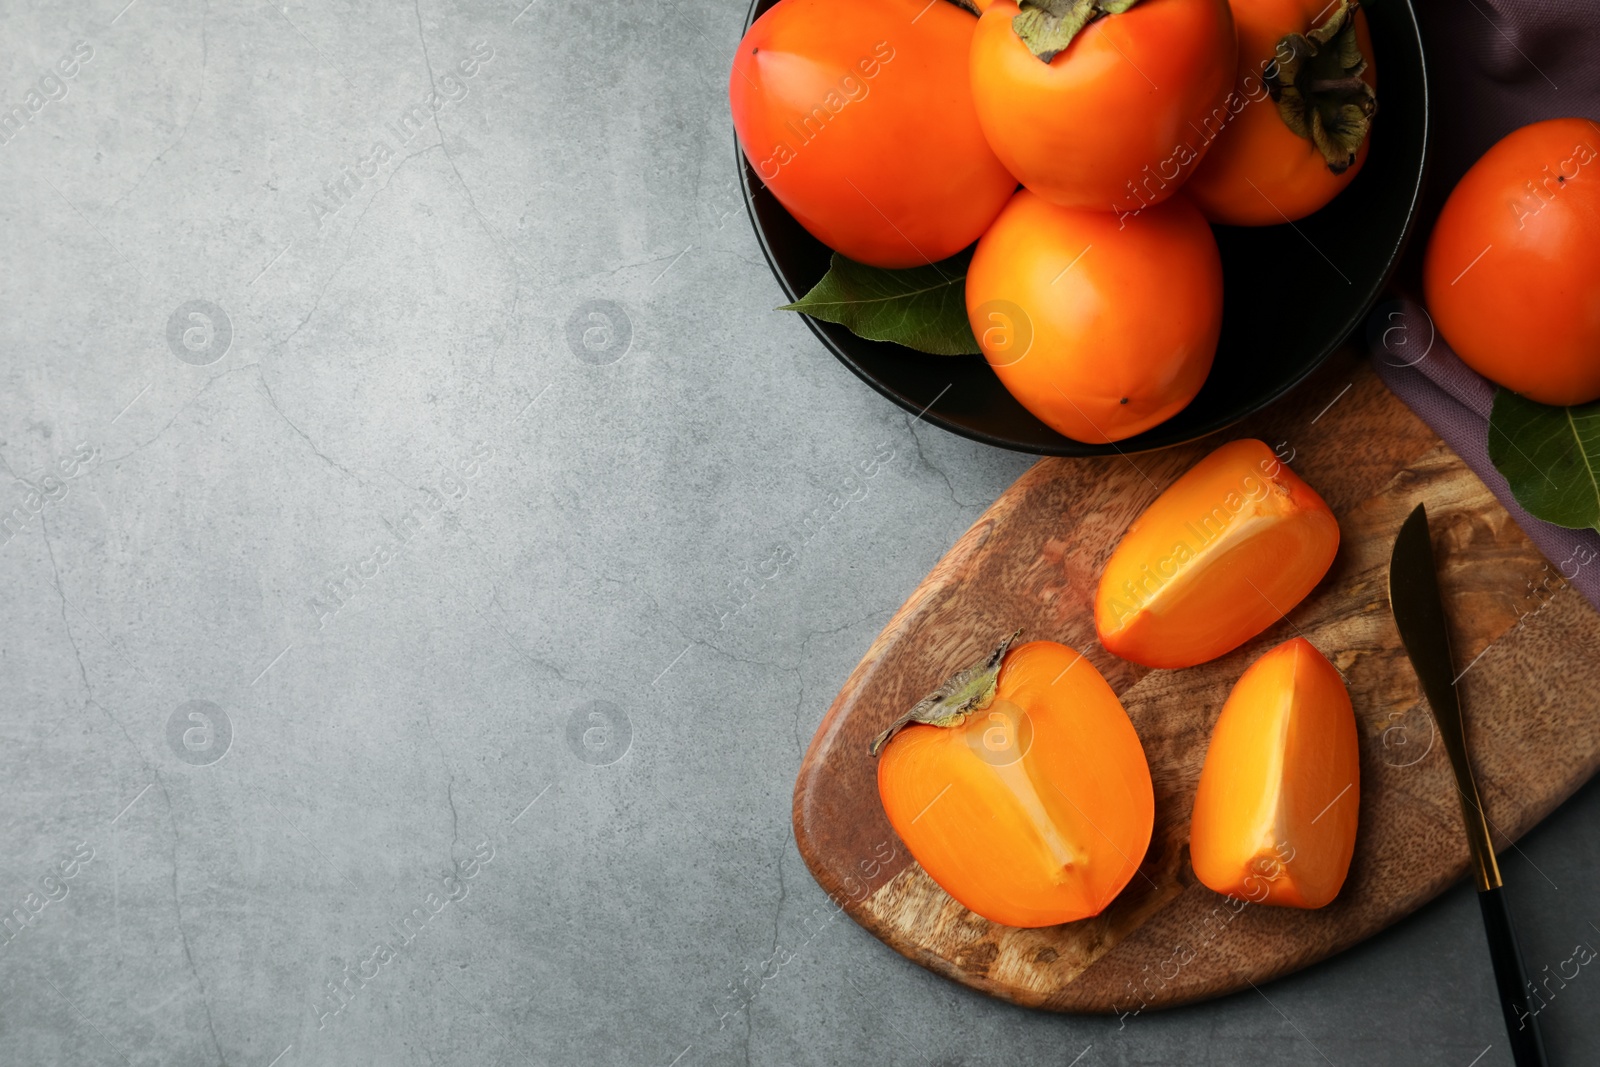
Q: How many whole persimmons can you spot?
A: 5